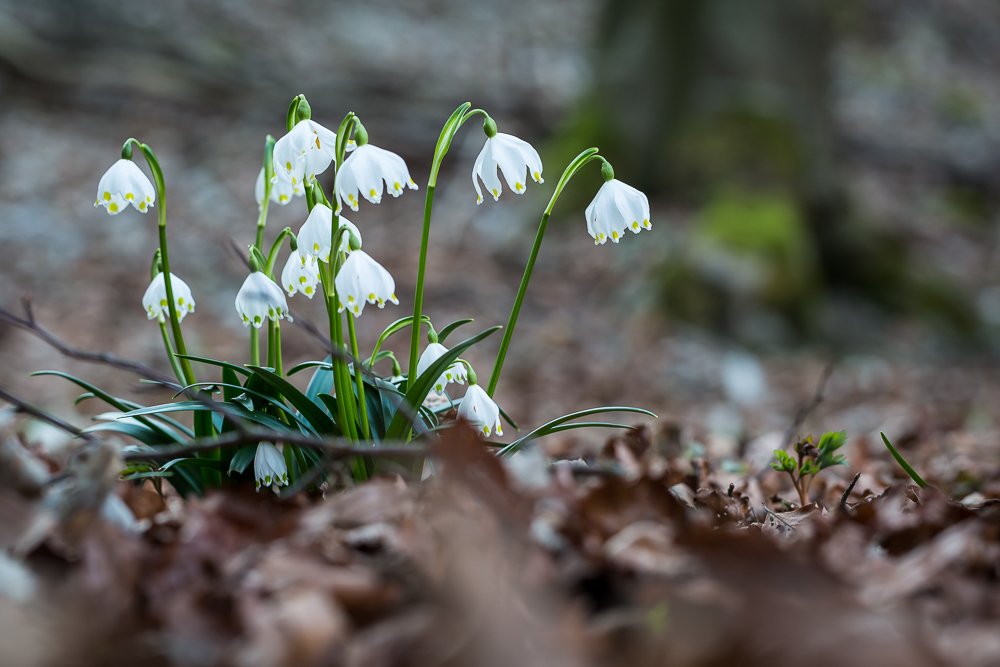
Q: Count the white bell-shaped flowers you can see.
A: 14